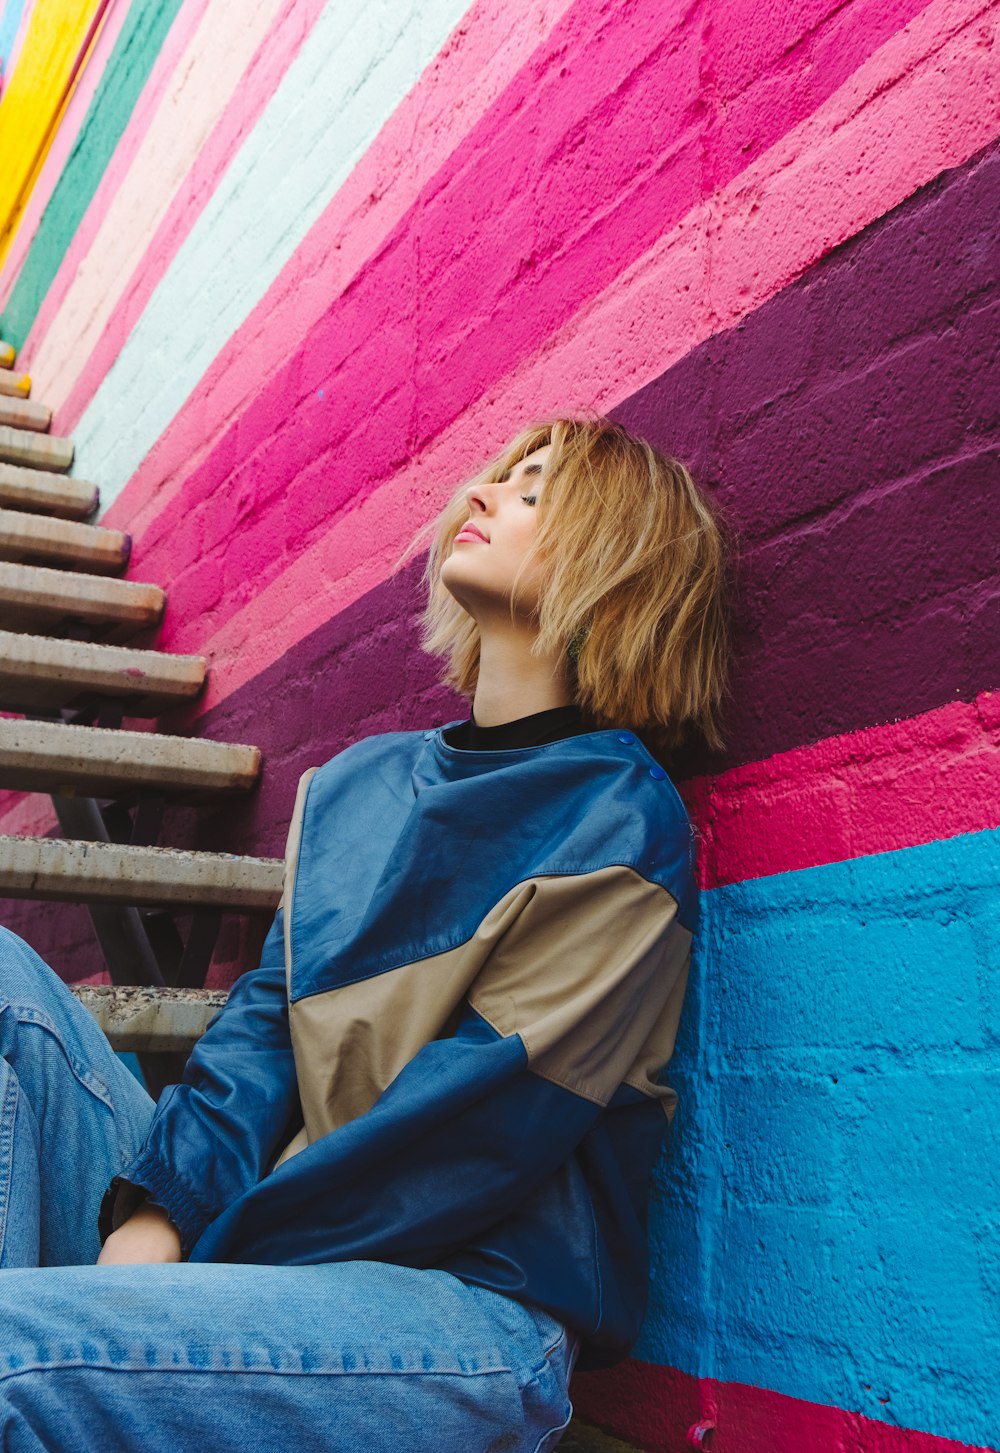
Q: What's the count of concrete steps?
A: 11